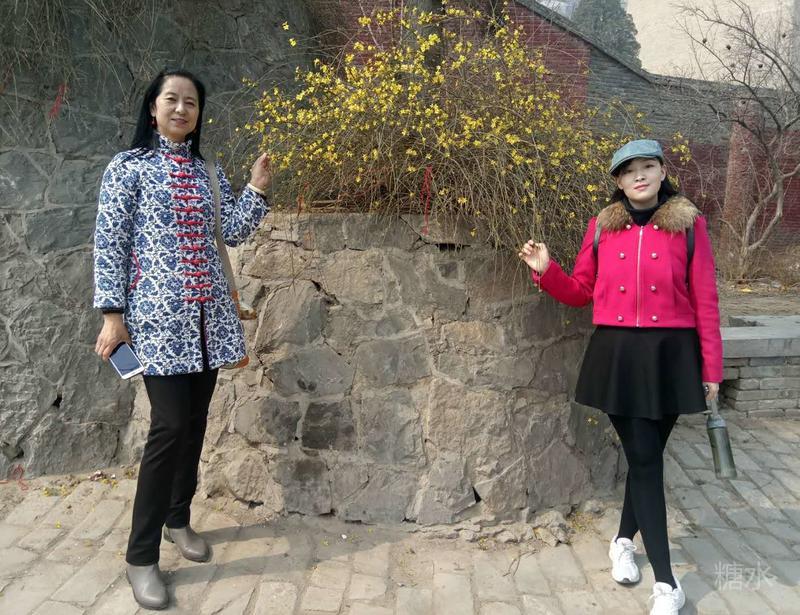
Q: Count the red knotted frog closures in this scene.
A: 12